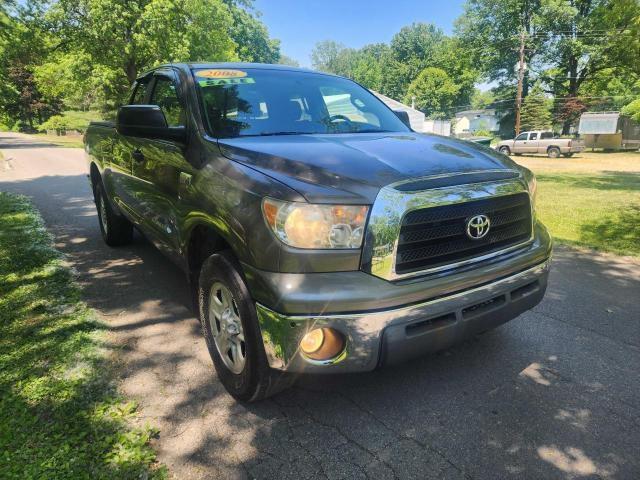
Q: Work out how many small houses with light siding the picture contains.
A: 2